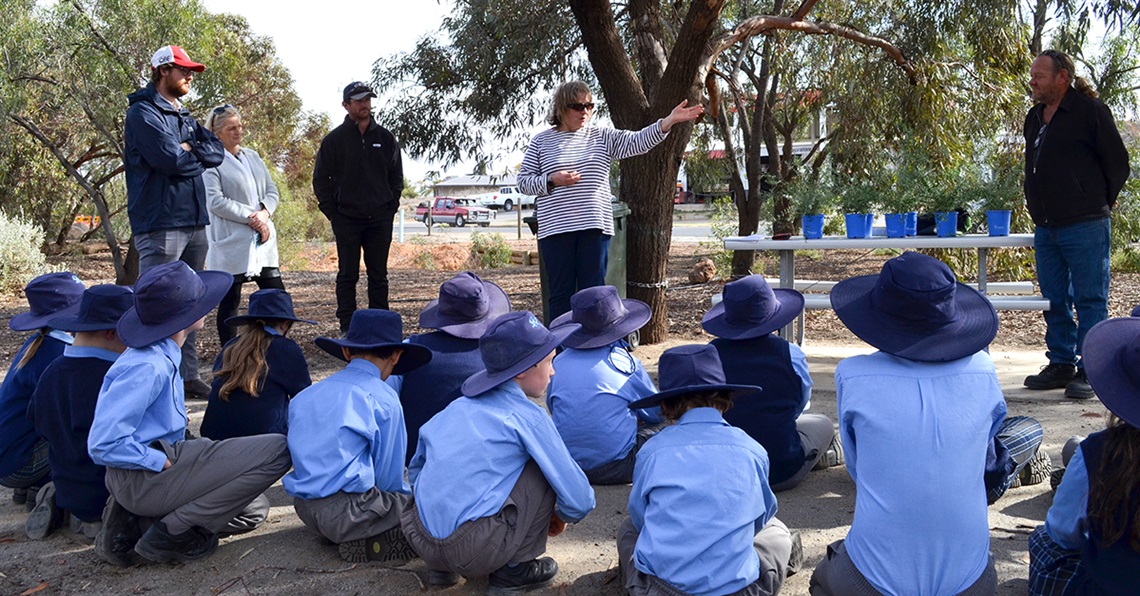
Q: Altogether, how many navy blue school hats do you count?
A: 12